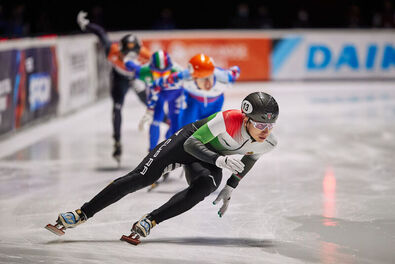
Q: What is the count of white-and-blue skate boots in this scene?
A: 2